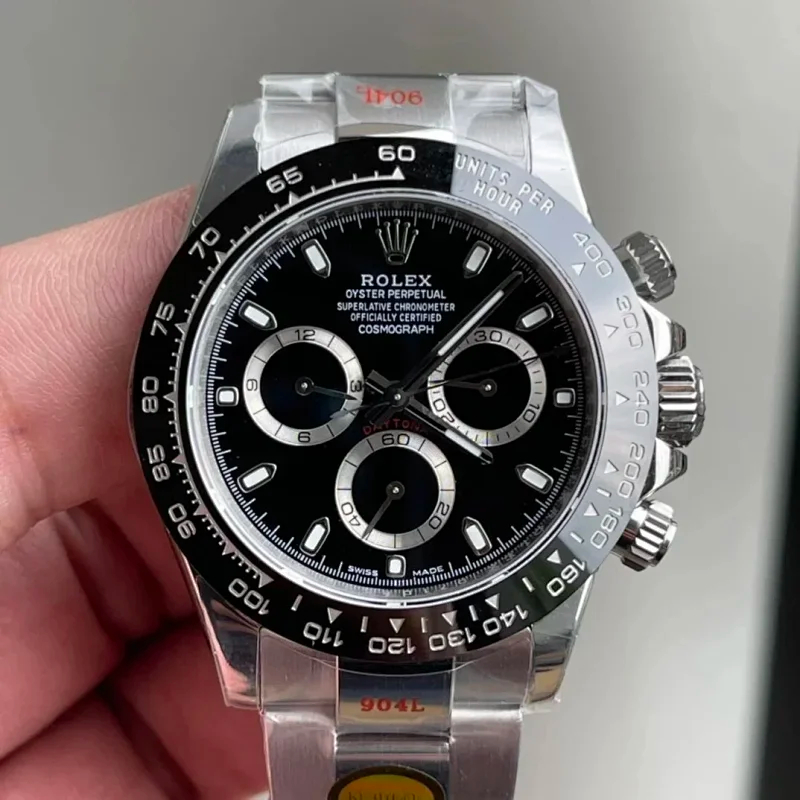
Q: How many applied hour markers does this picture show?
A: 11